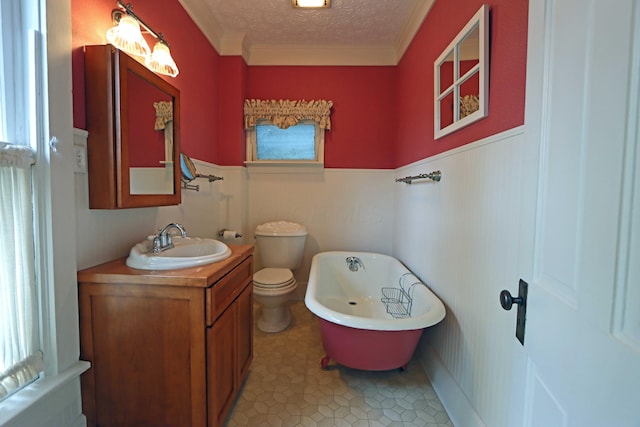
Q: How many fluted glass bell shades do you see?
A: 2